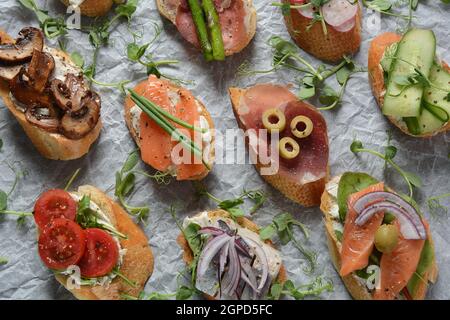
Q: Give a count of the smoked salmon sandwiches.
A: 2